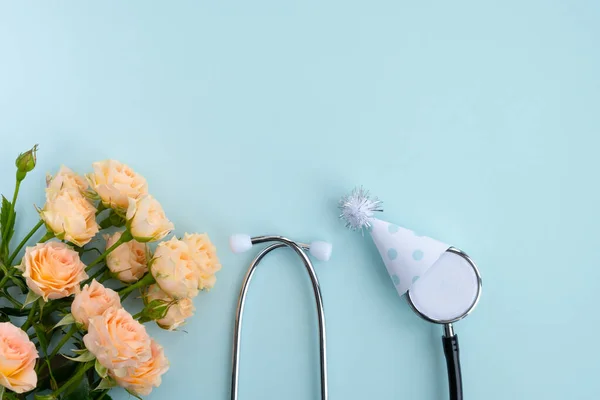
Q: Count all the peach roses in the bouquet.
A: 13